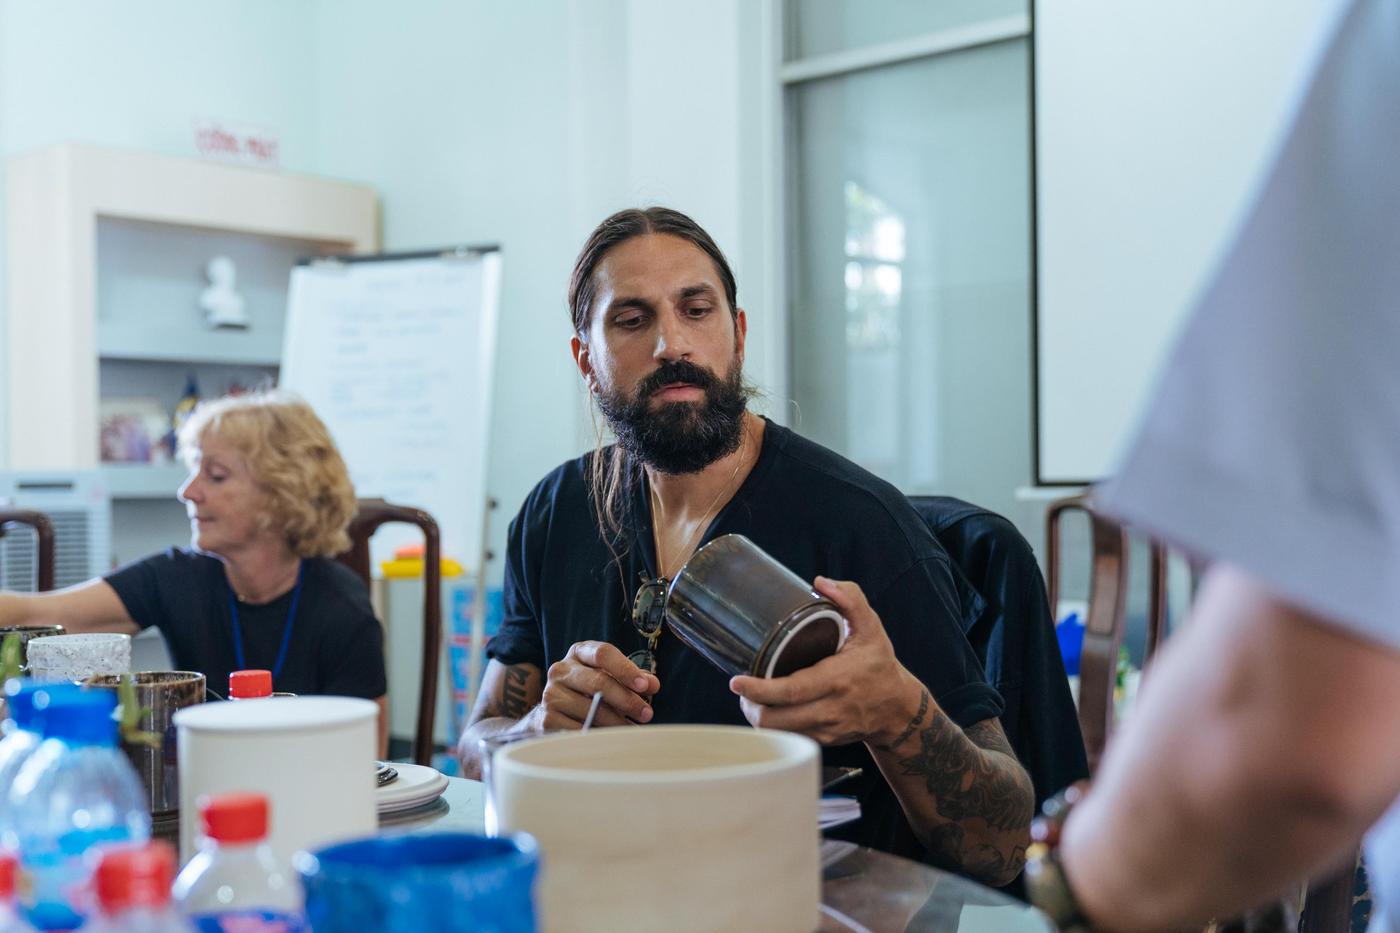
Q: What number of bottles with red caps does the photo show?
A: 4